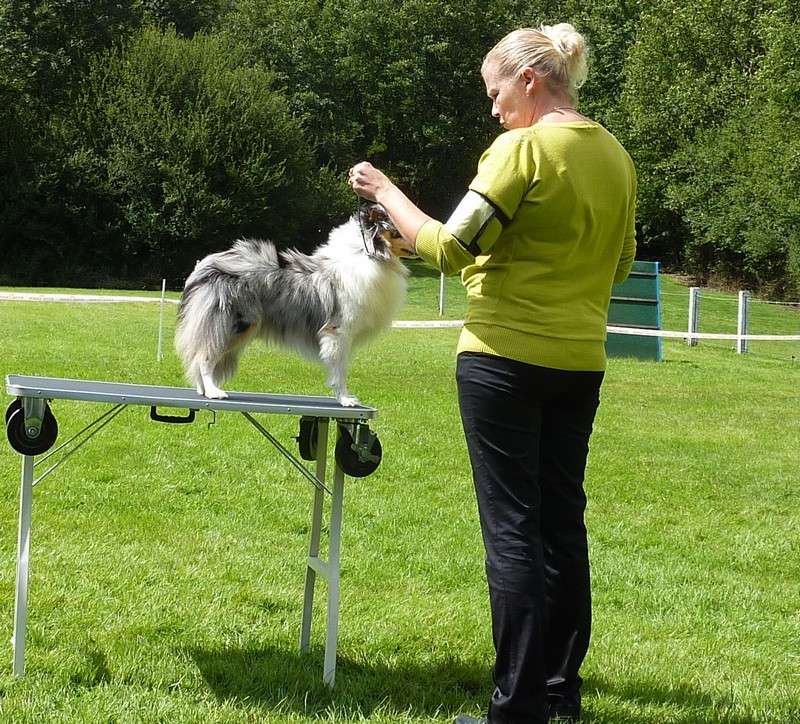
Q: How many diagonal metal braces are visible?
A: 4